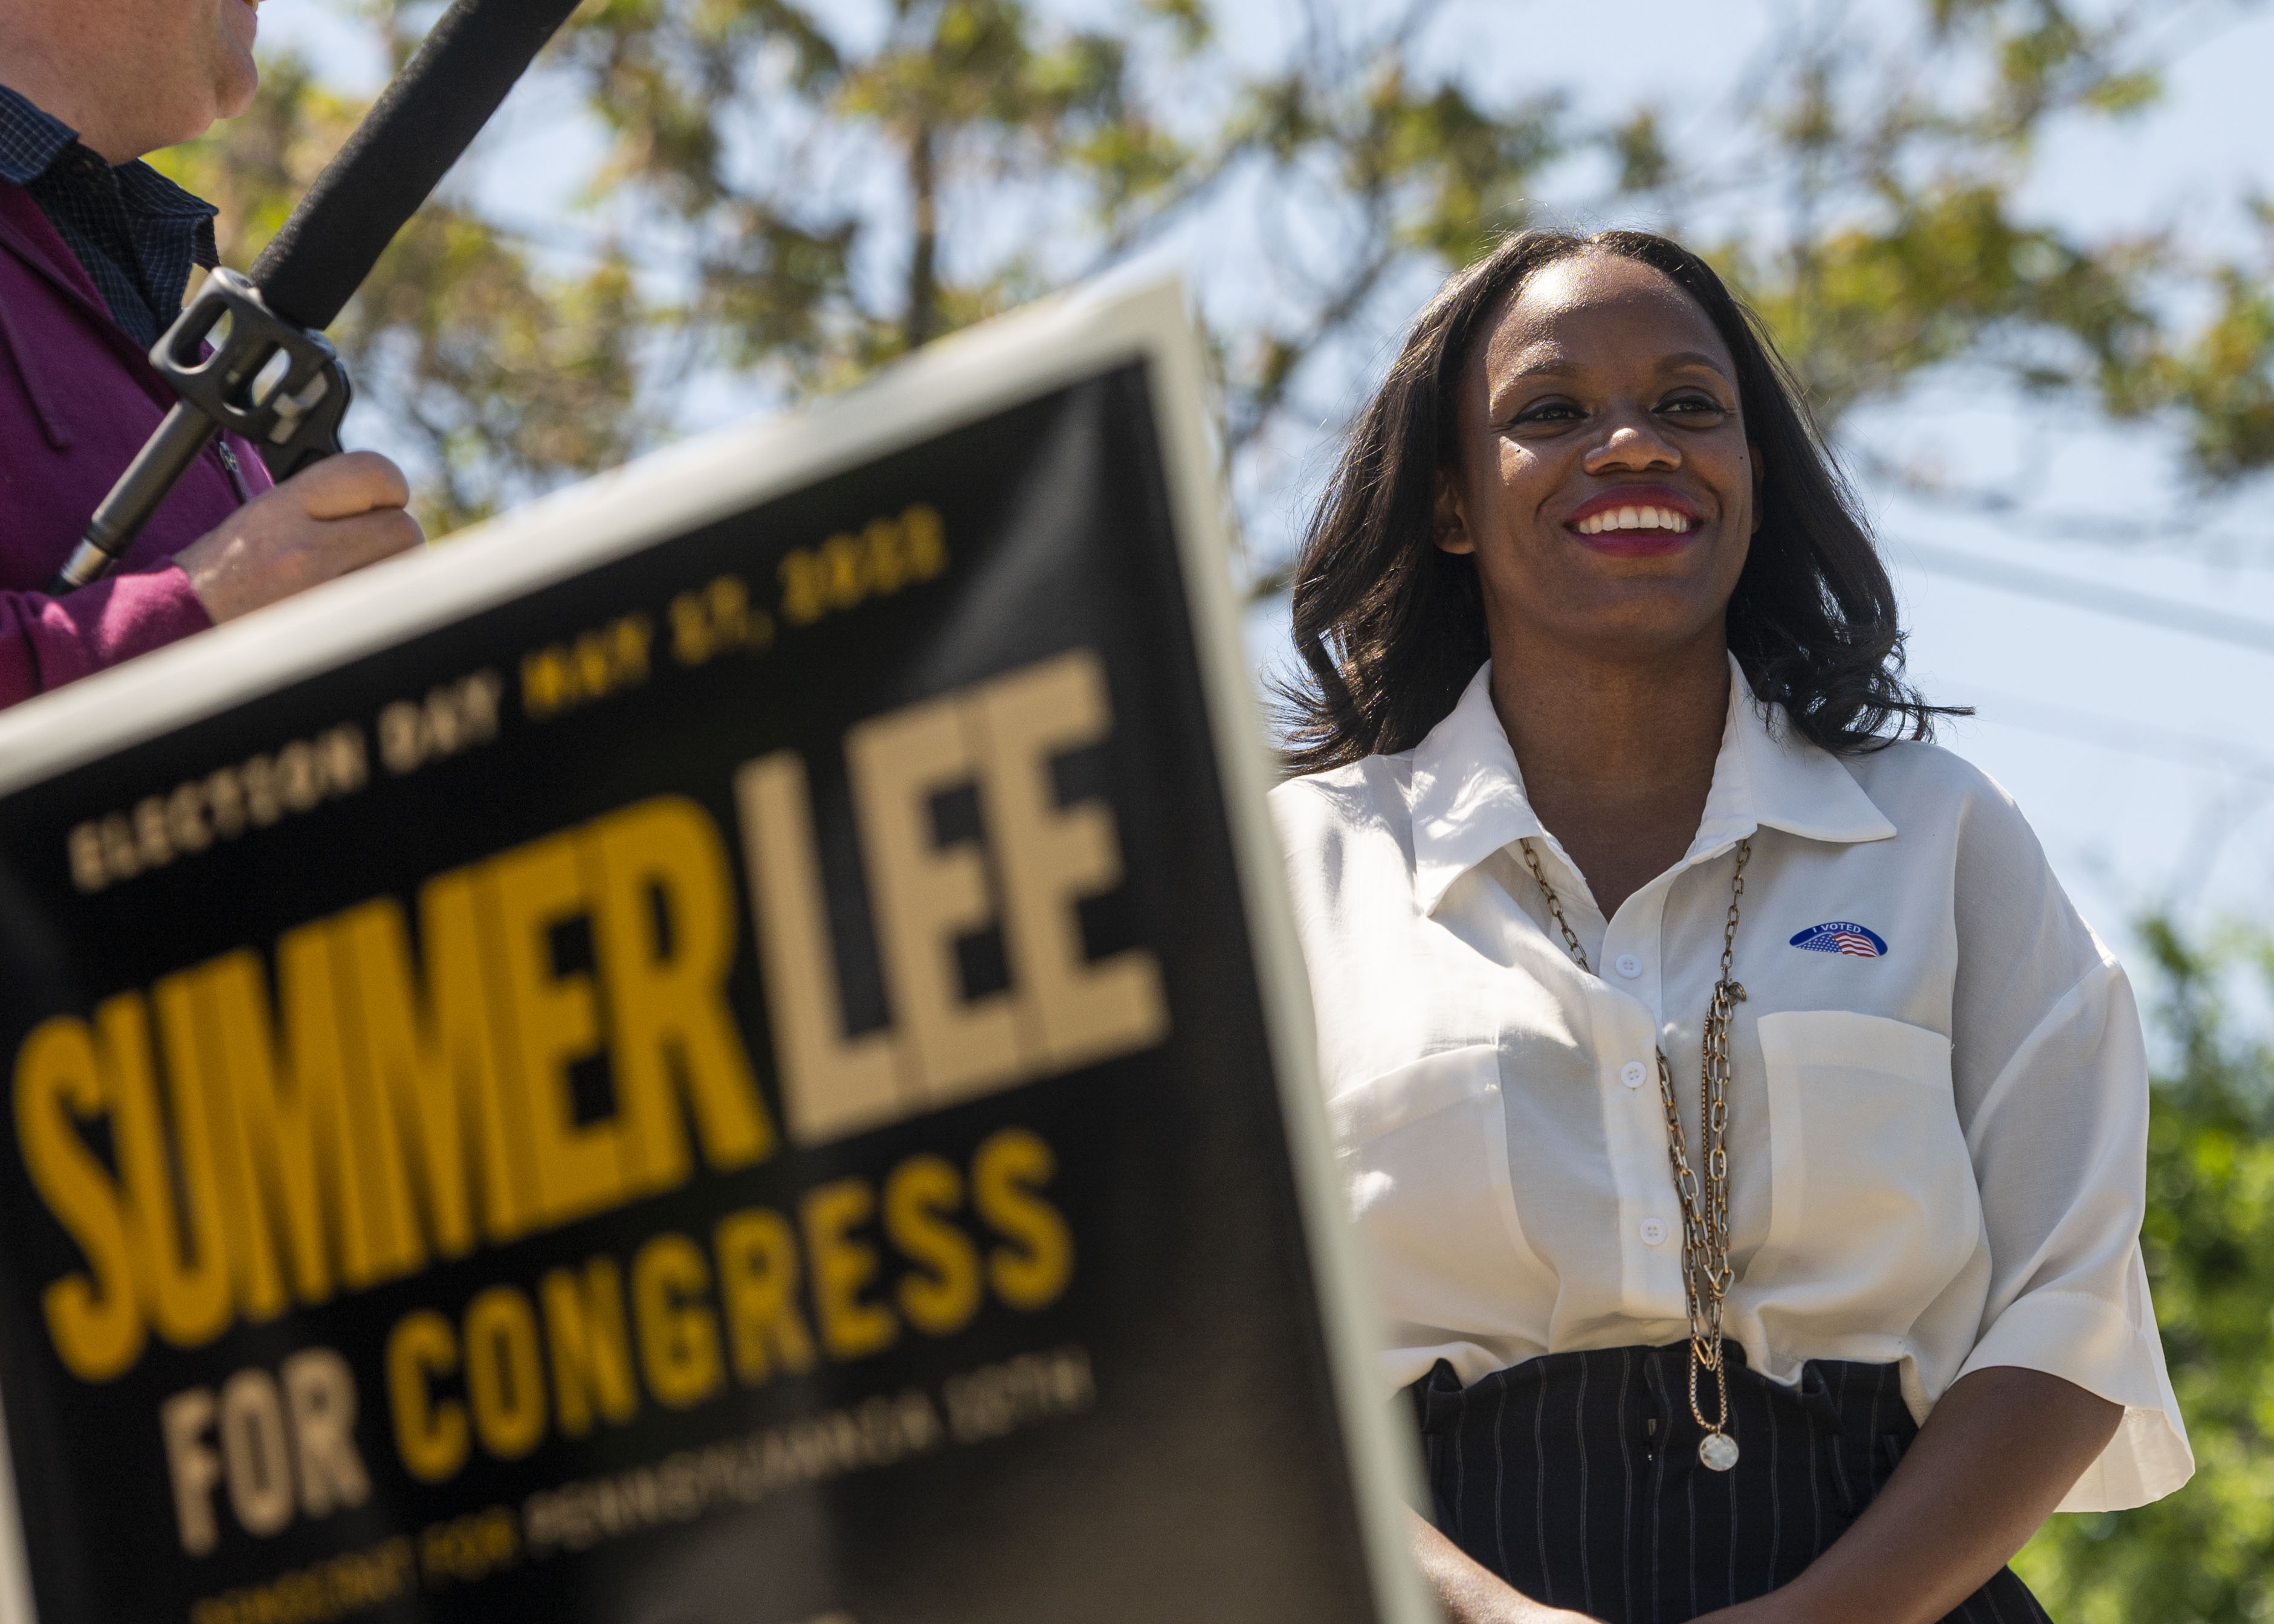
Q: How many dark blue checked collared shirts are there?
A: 1